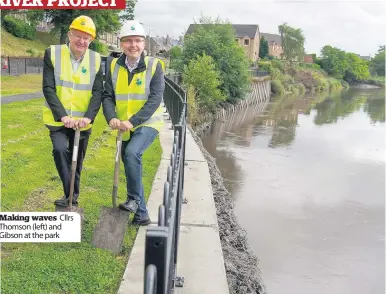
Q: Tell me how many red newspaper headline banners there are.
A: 1